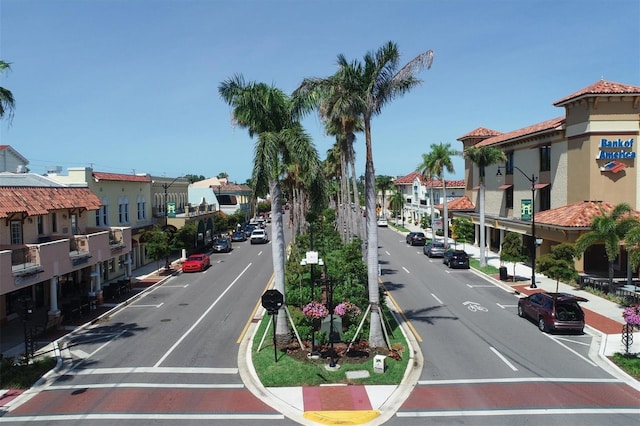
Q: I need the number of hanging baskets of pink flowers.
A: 3